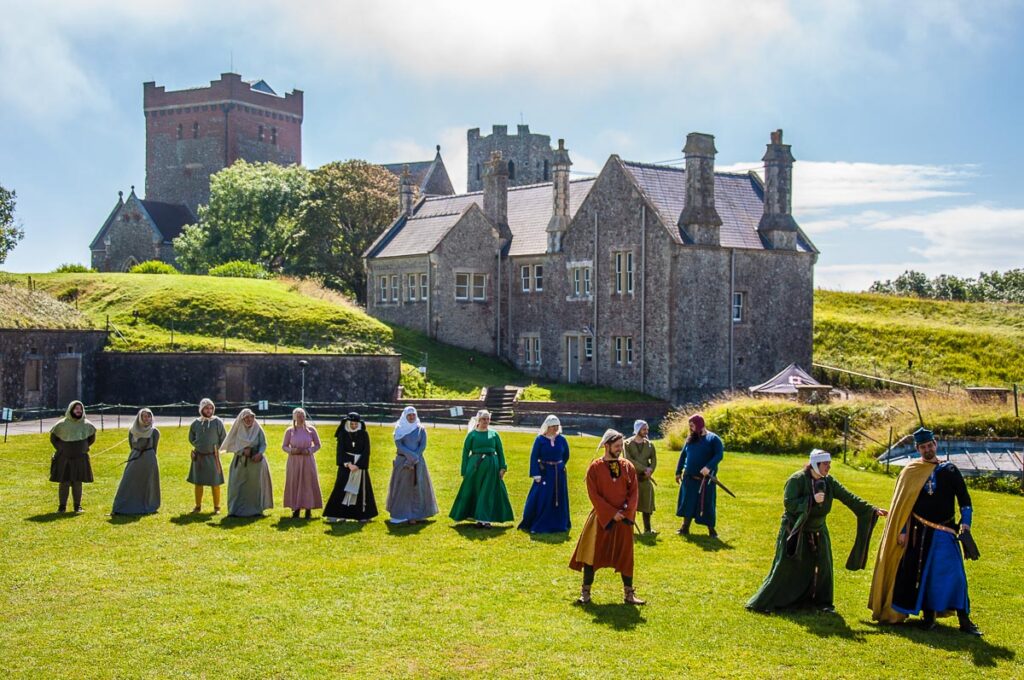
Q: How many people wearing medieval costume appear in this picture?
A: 14